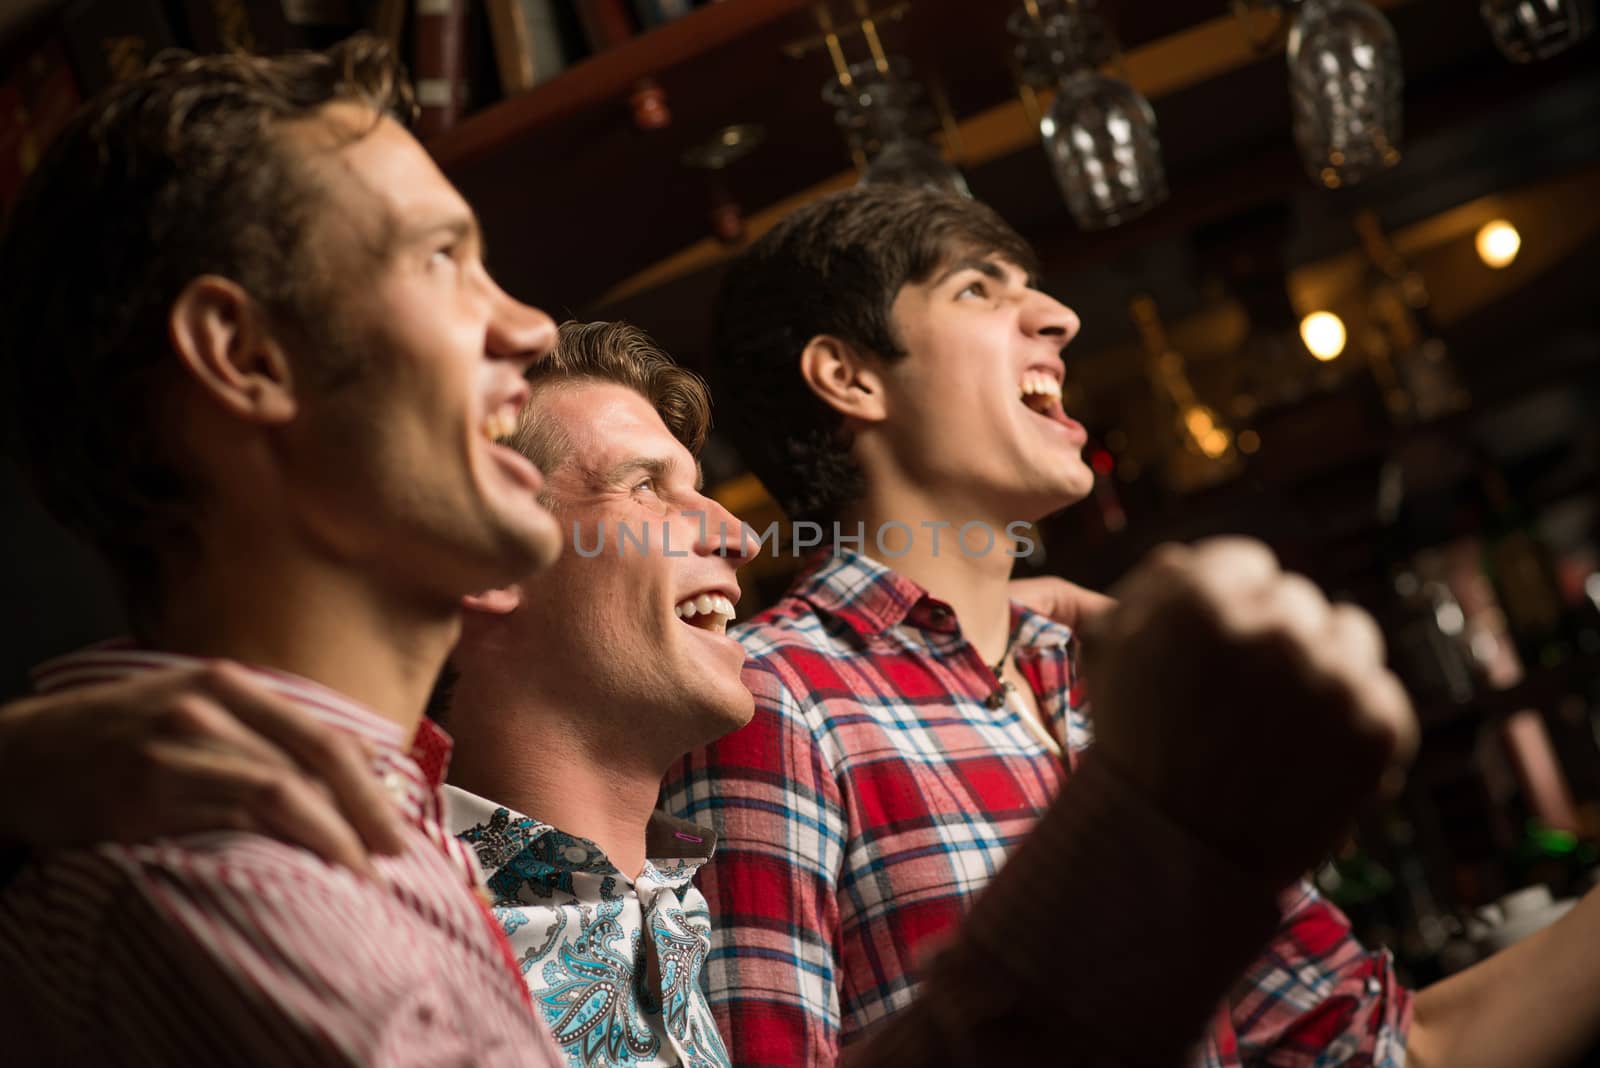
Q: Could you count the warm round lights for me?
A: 2